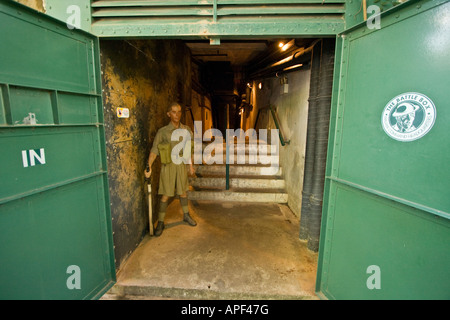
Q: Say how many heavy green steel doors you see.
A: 2